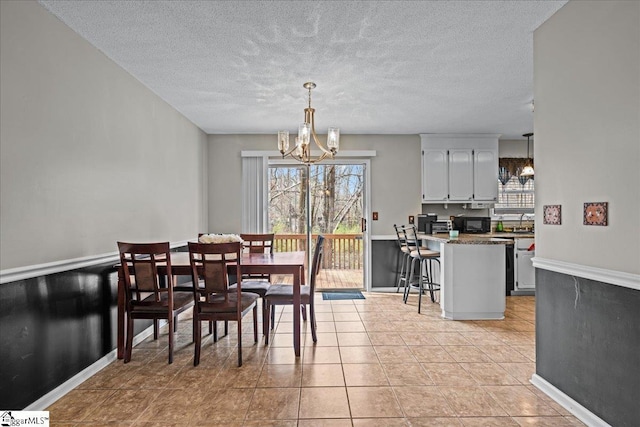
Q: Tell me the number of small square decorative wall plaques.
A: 2